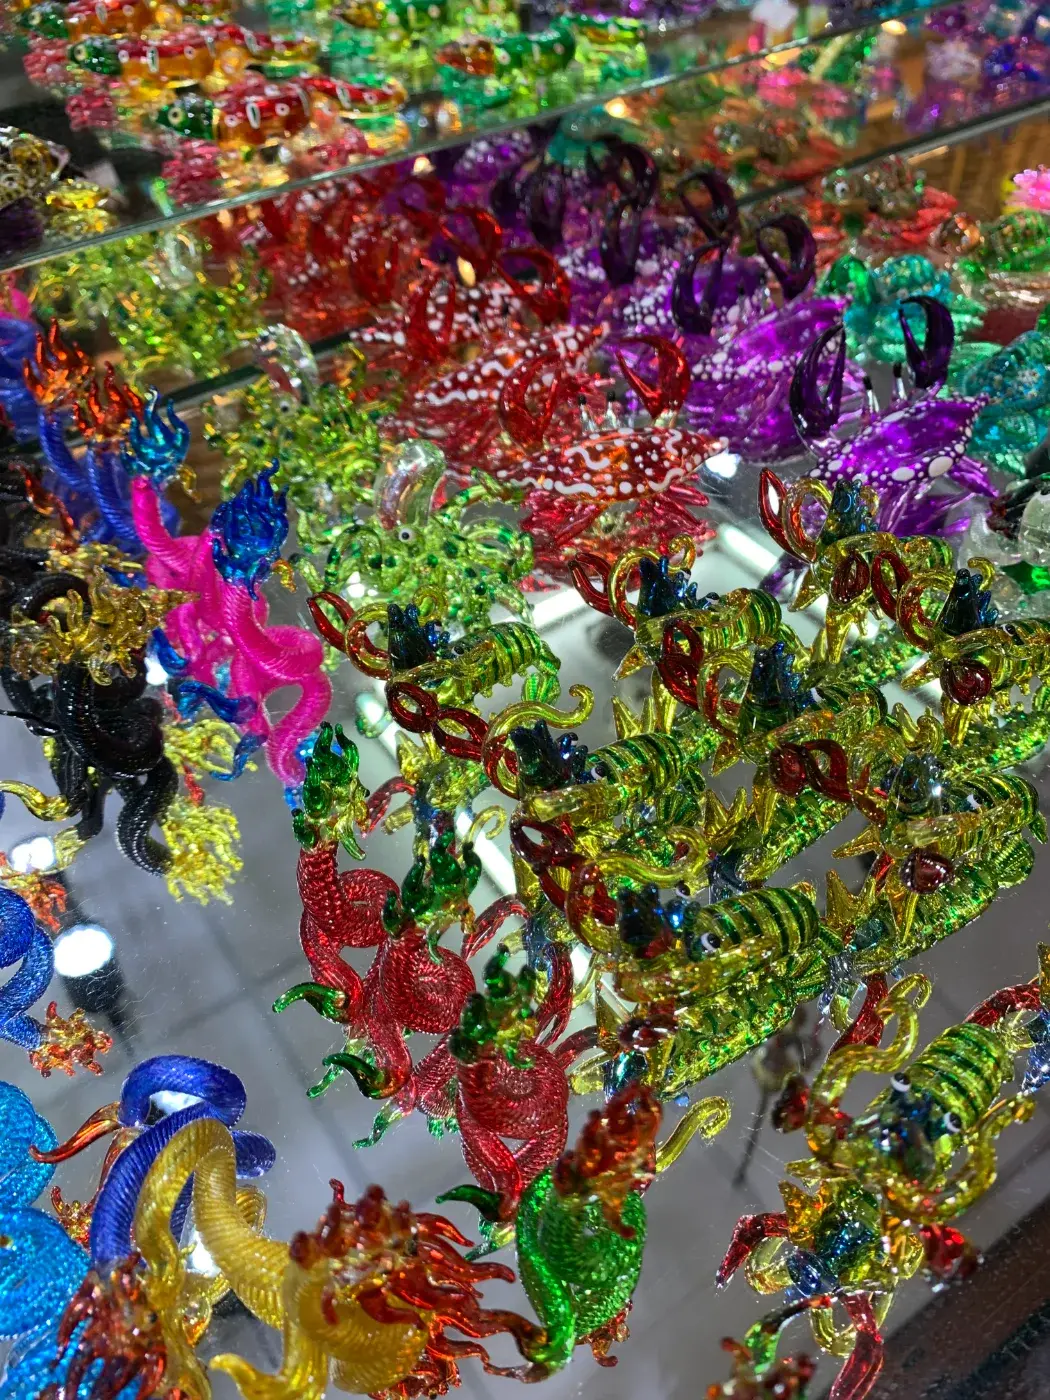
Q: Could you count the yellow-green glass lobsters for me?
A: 9